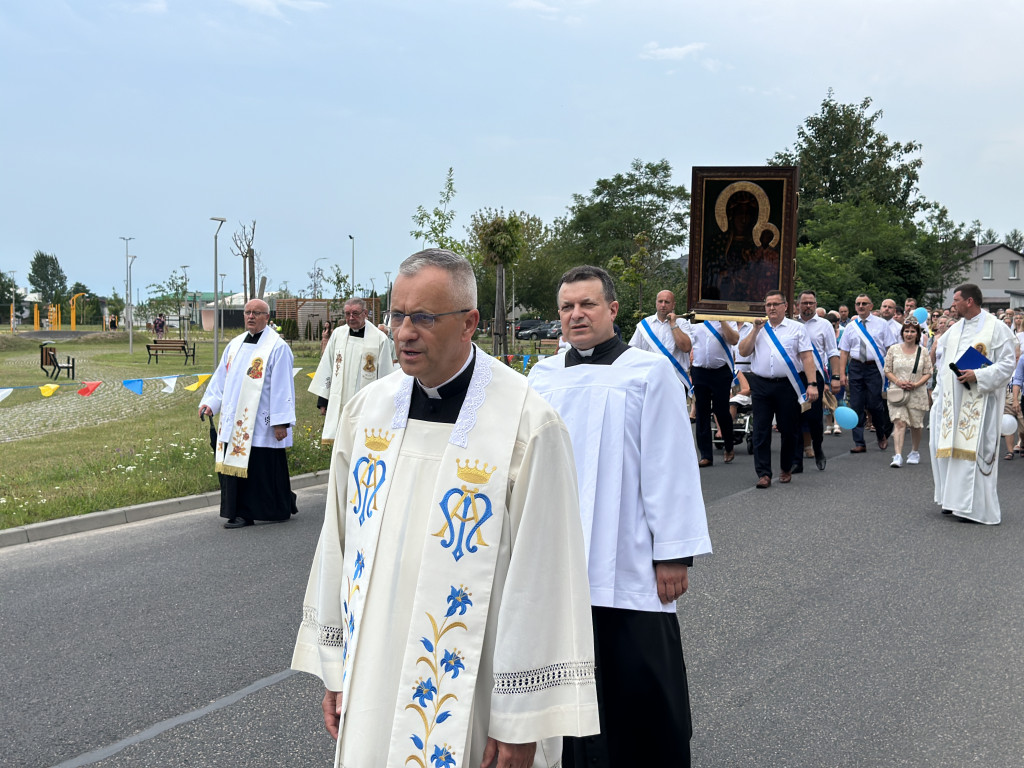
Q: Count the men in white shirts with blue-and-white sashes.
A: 5